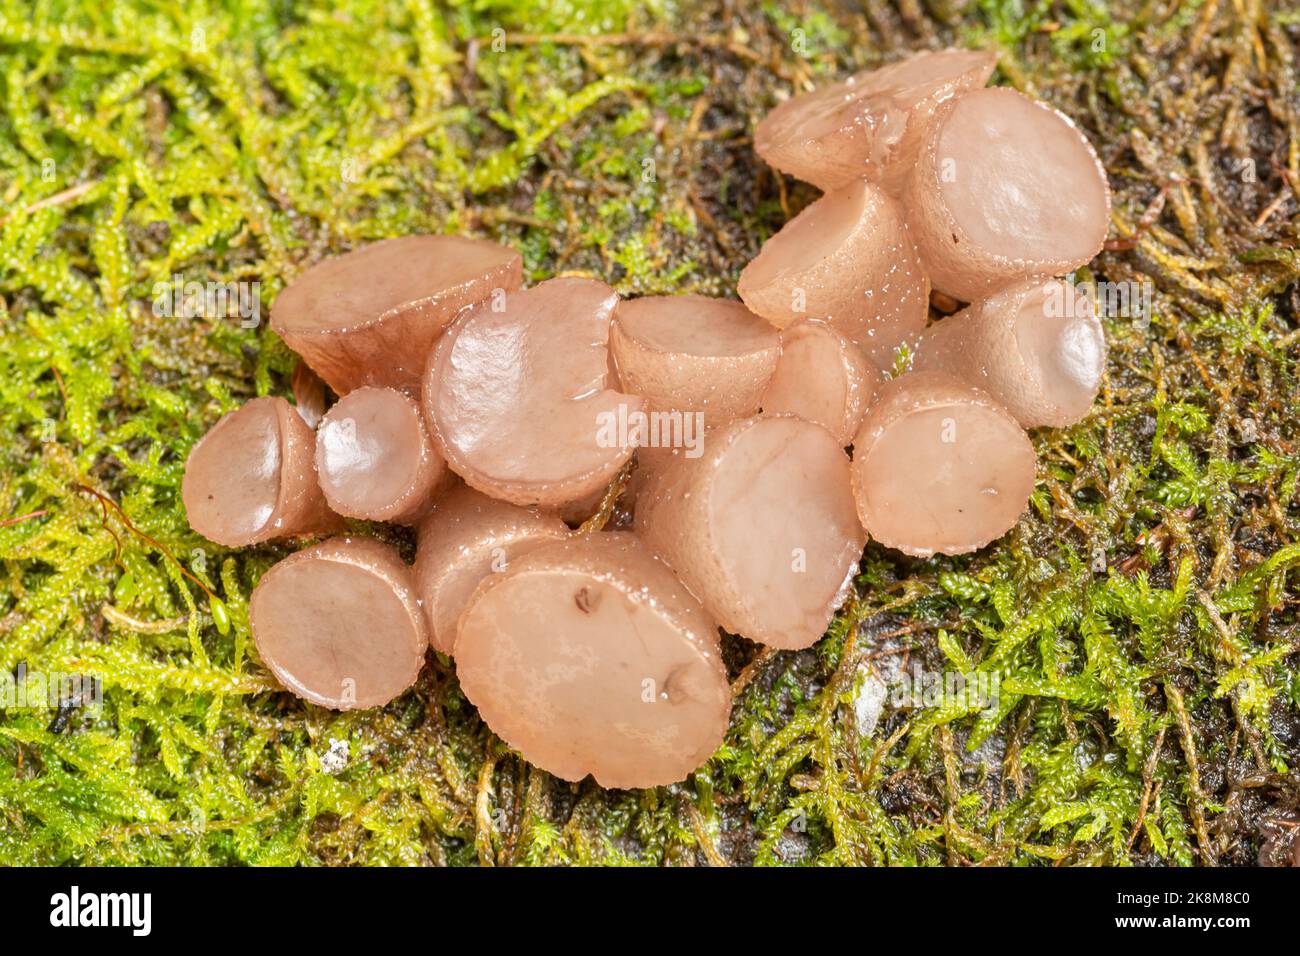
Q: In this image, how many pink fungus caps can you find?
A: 15